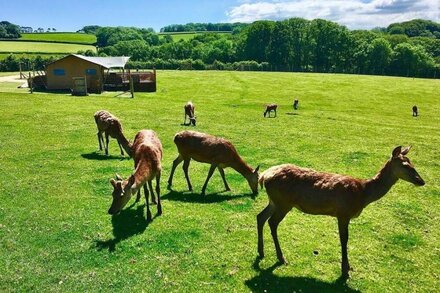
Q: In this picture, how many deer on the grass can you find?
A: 8